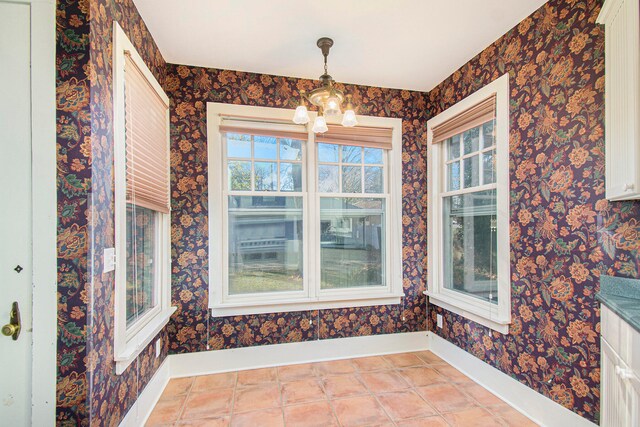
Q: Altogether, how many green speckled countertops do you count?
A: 1